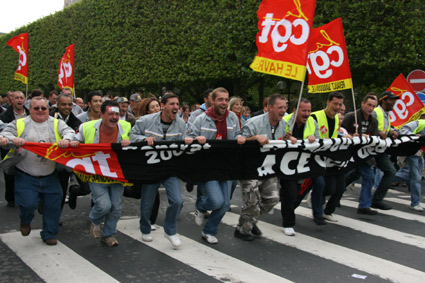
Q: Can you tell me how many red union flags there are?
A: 5